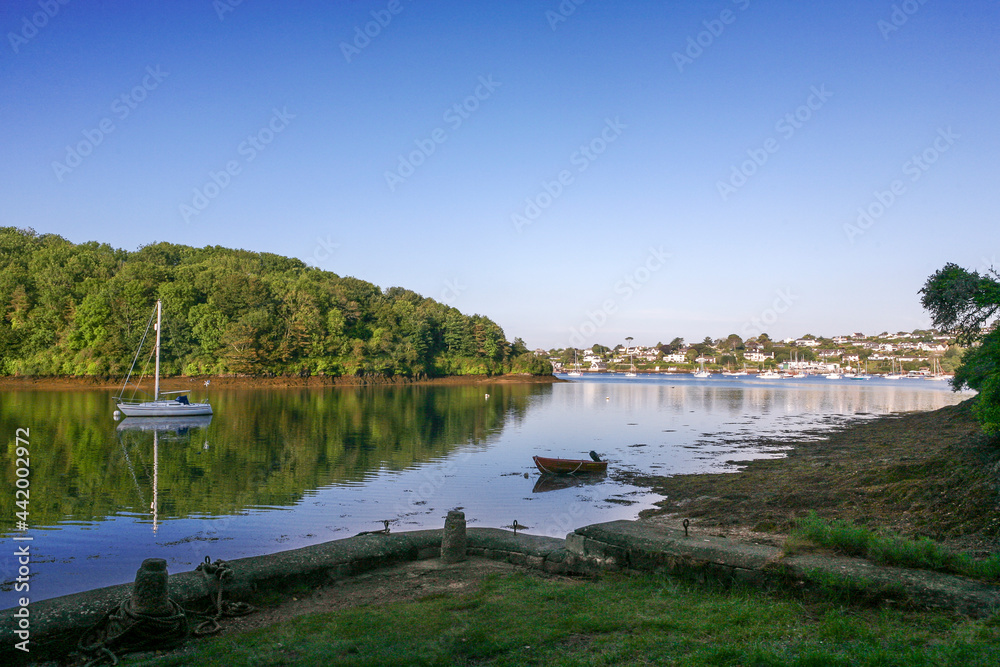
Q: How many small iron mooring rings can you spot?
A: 4